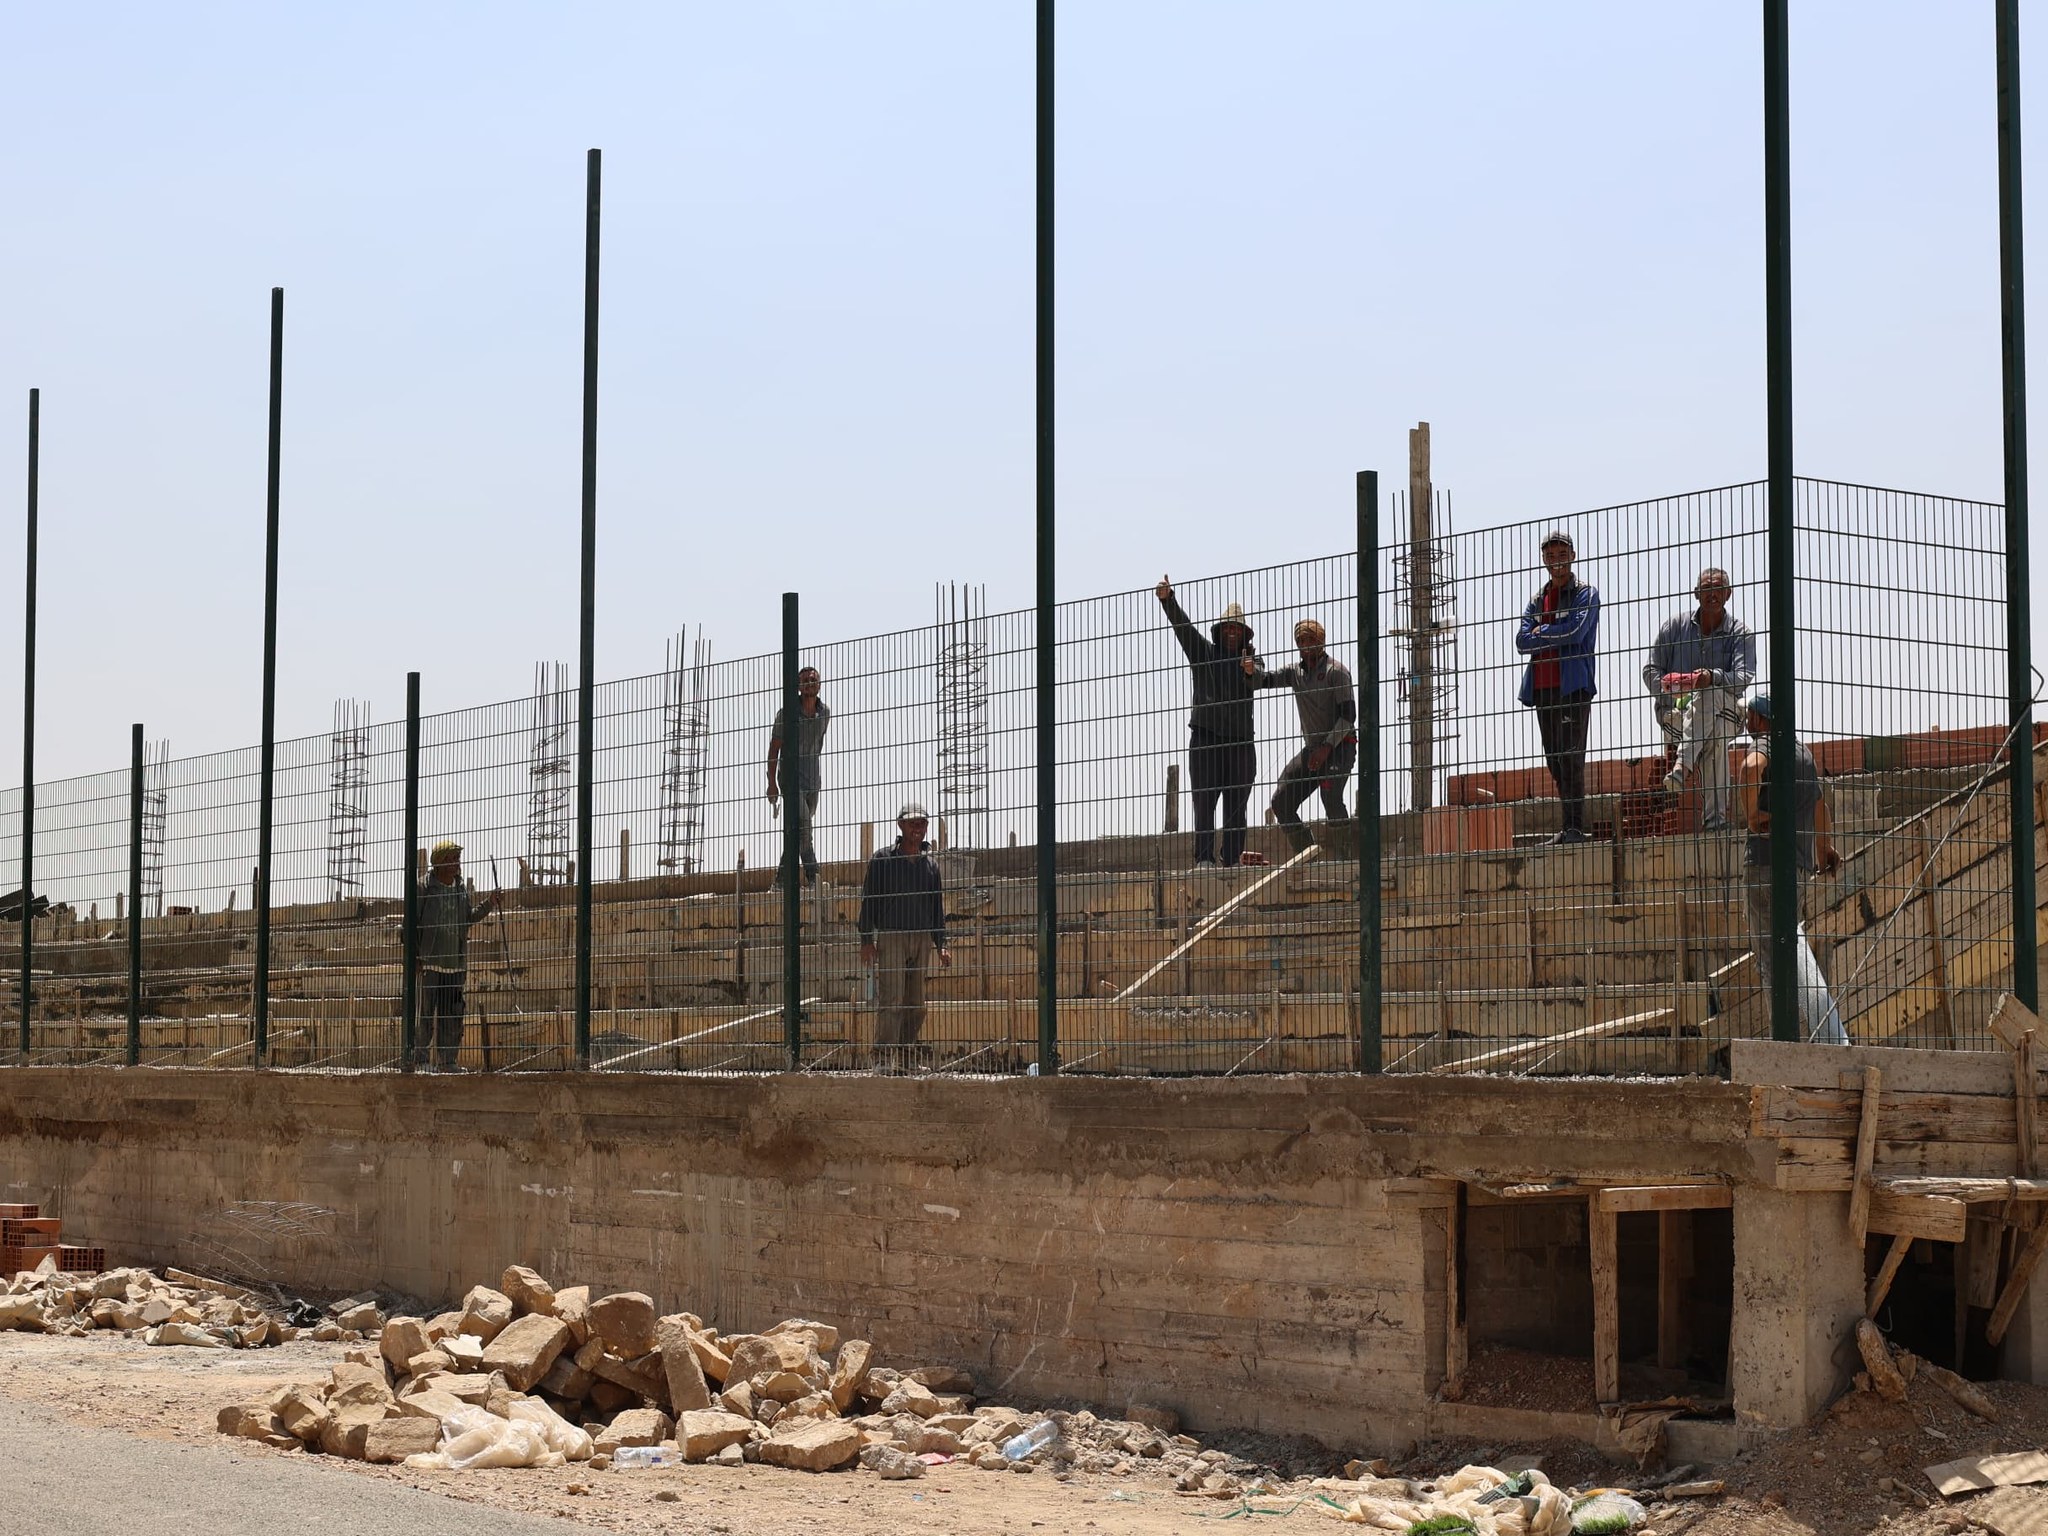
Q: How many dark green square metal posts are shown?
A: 10